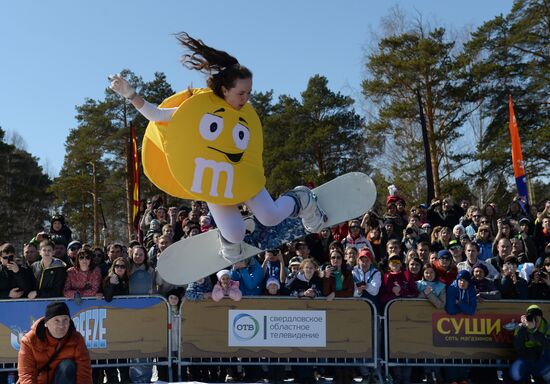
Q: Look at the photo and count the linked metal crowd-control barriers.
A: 3